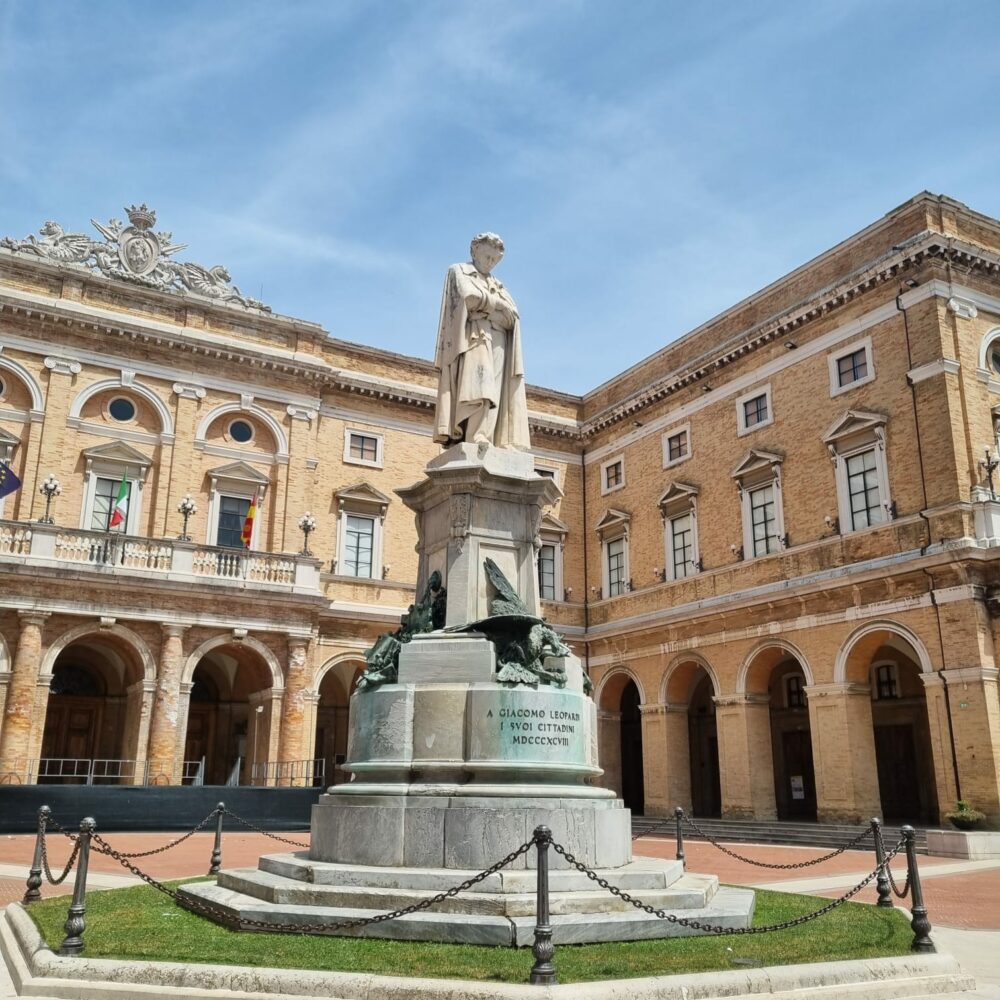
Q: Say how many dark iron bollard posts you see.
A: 7